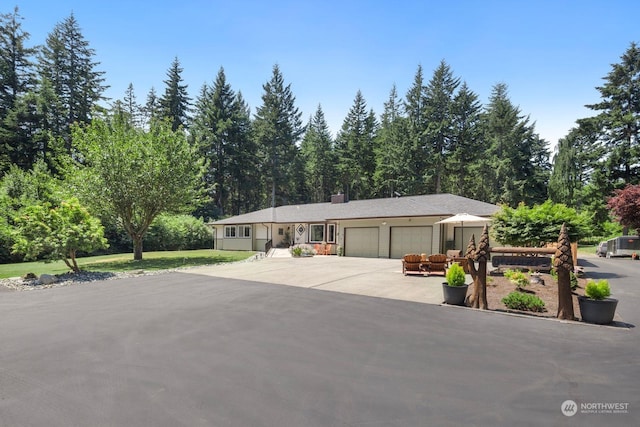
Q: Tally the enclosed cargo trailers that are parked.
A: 1